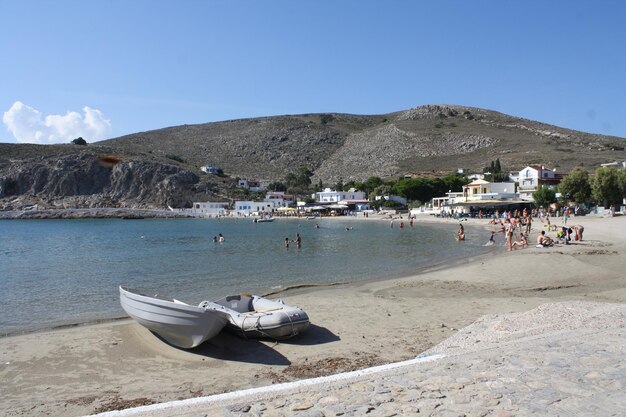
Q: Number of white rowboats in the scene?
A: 1